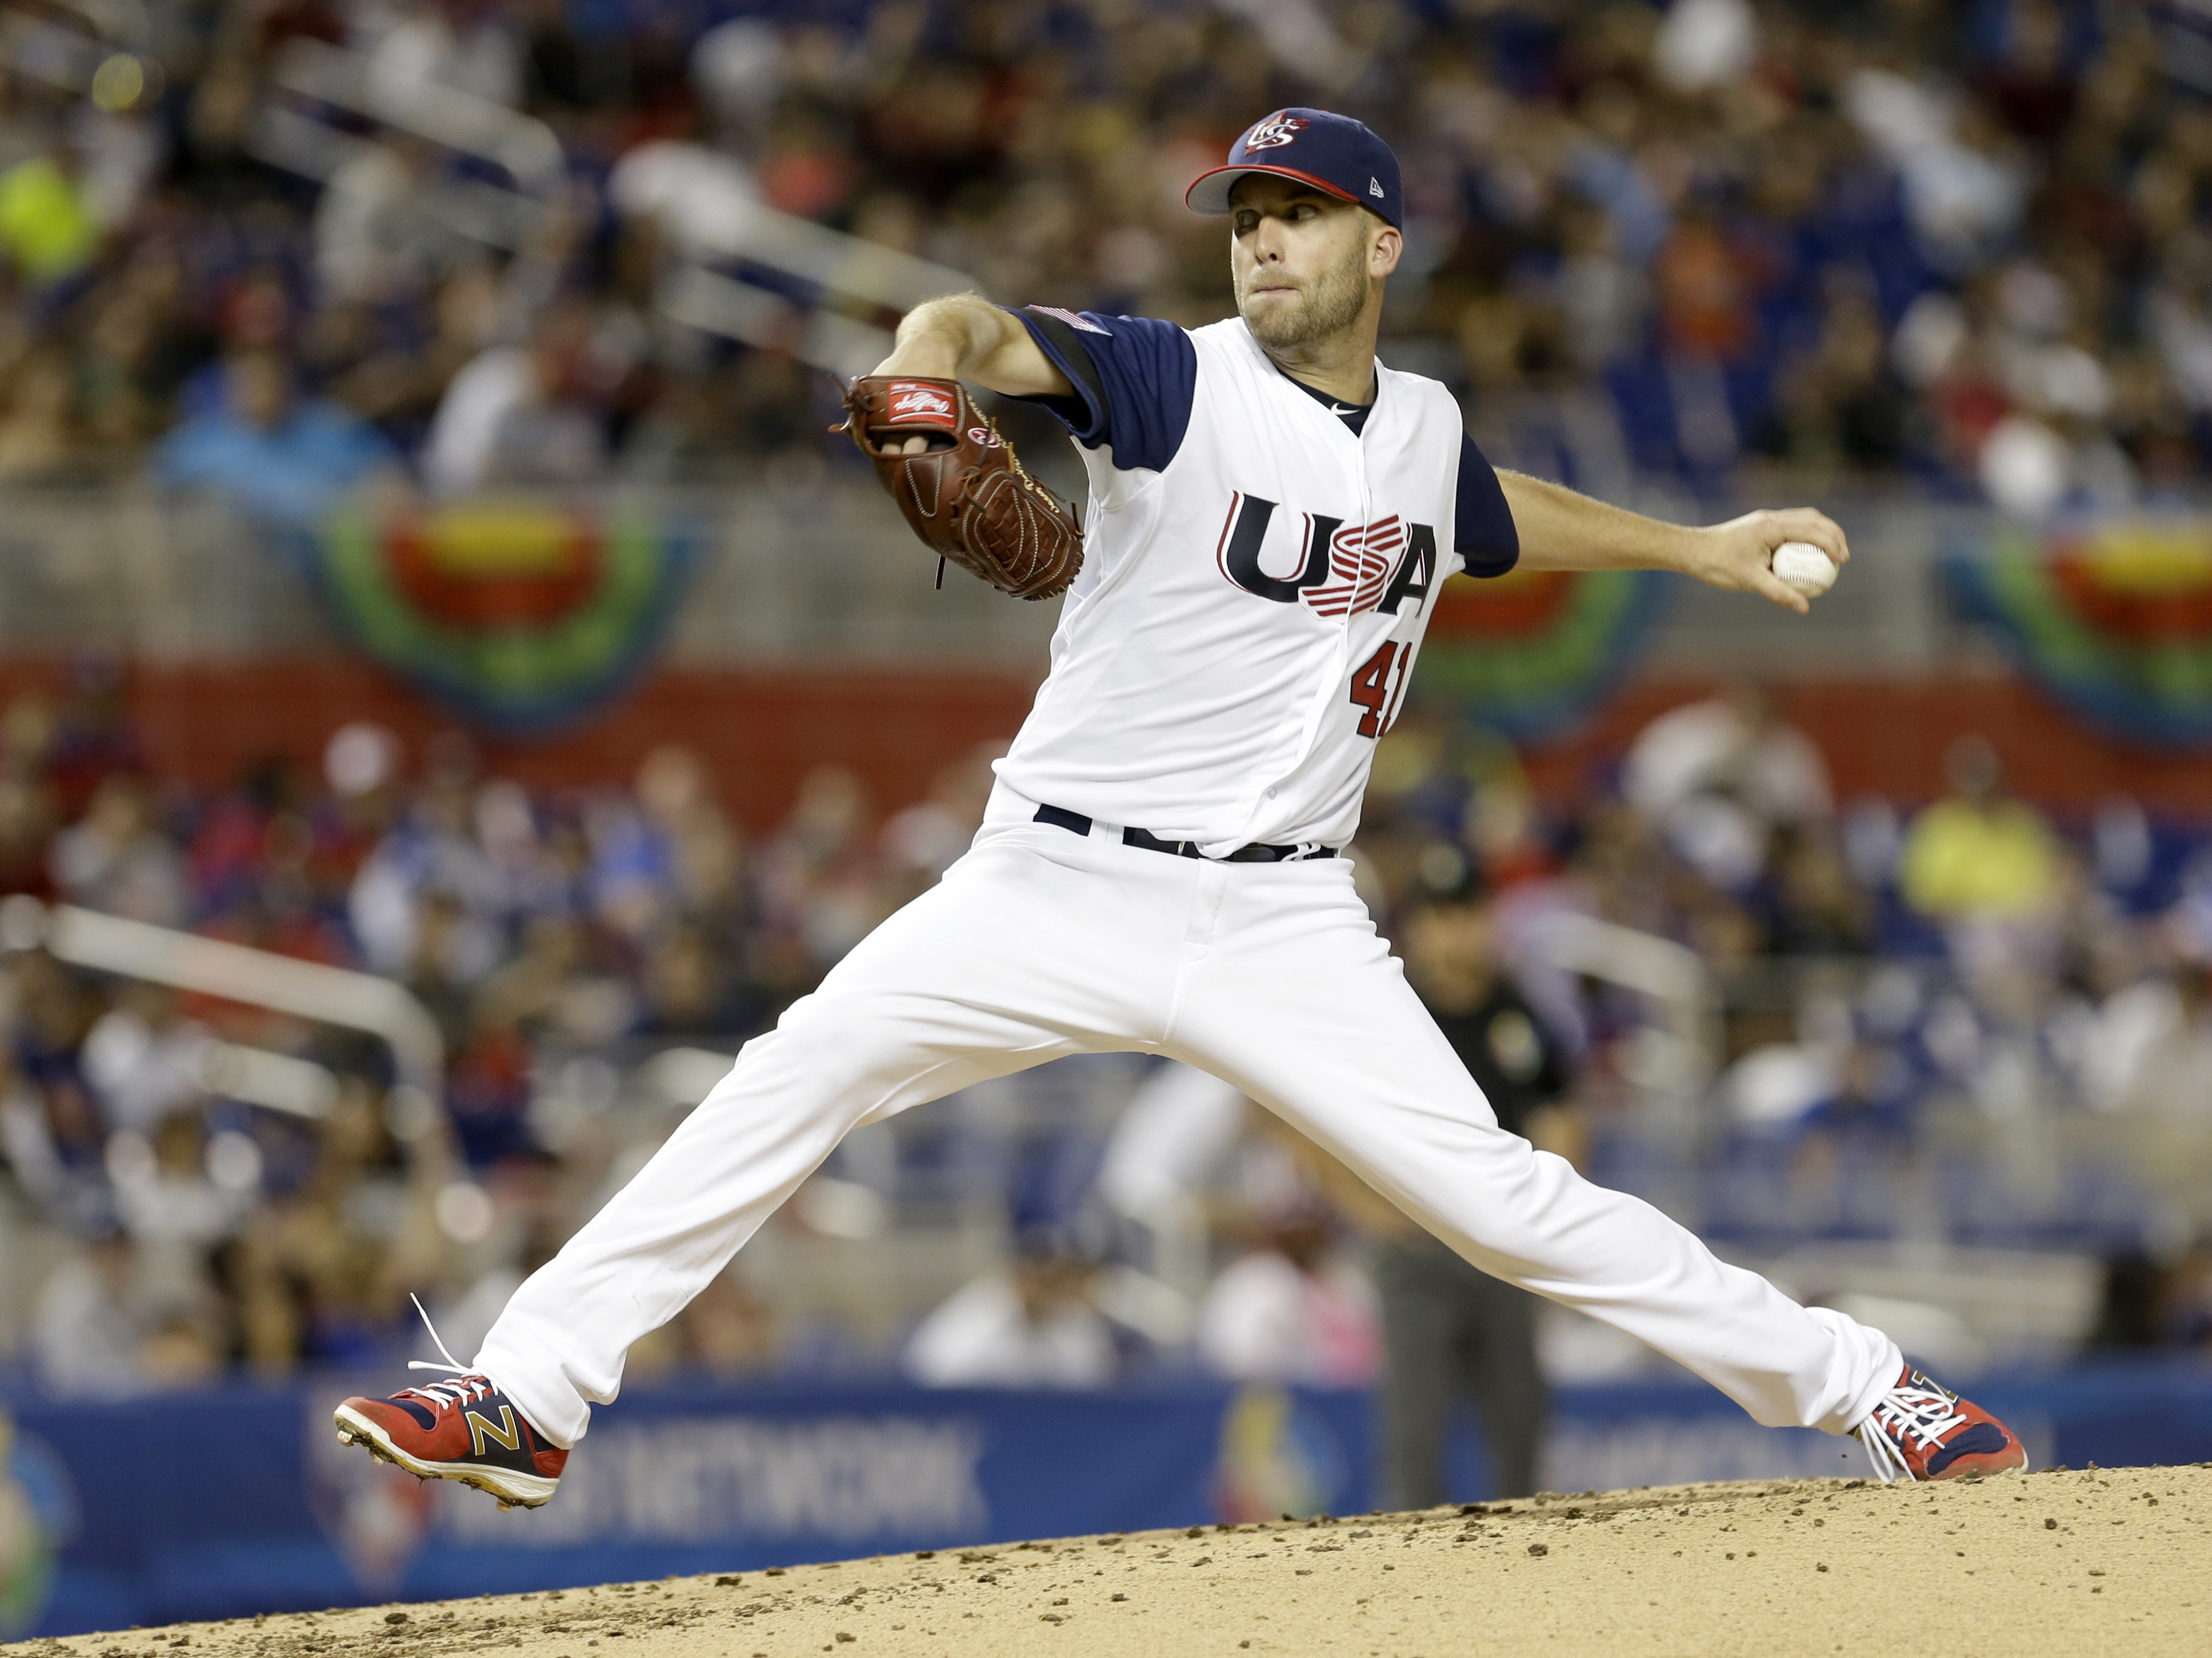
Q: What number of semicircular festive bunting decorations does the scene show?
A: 3